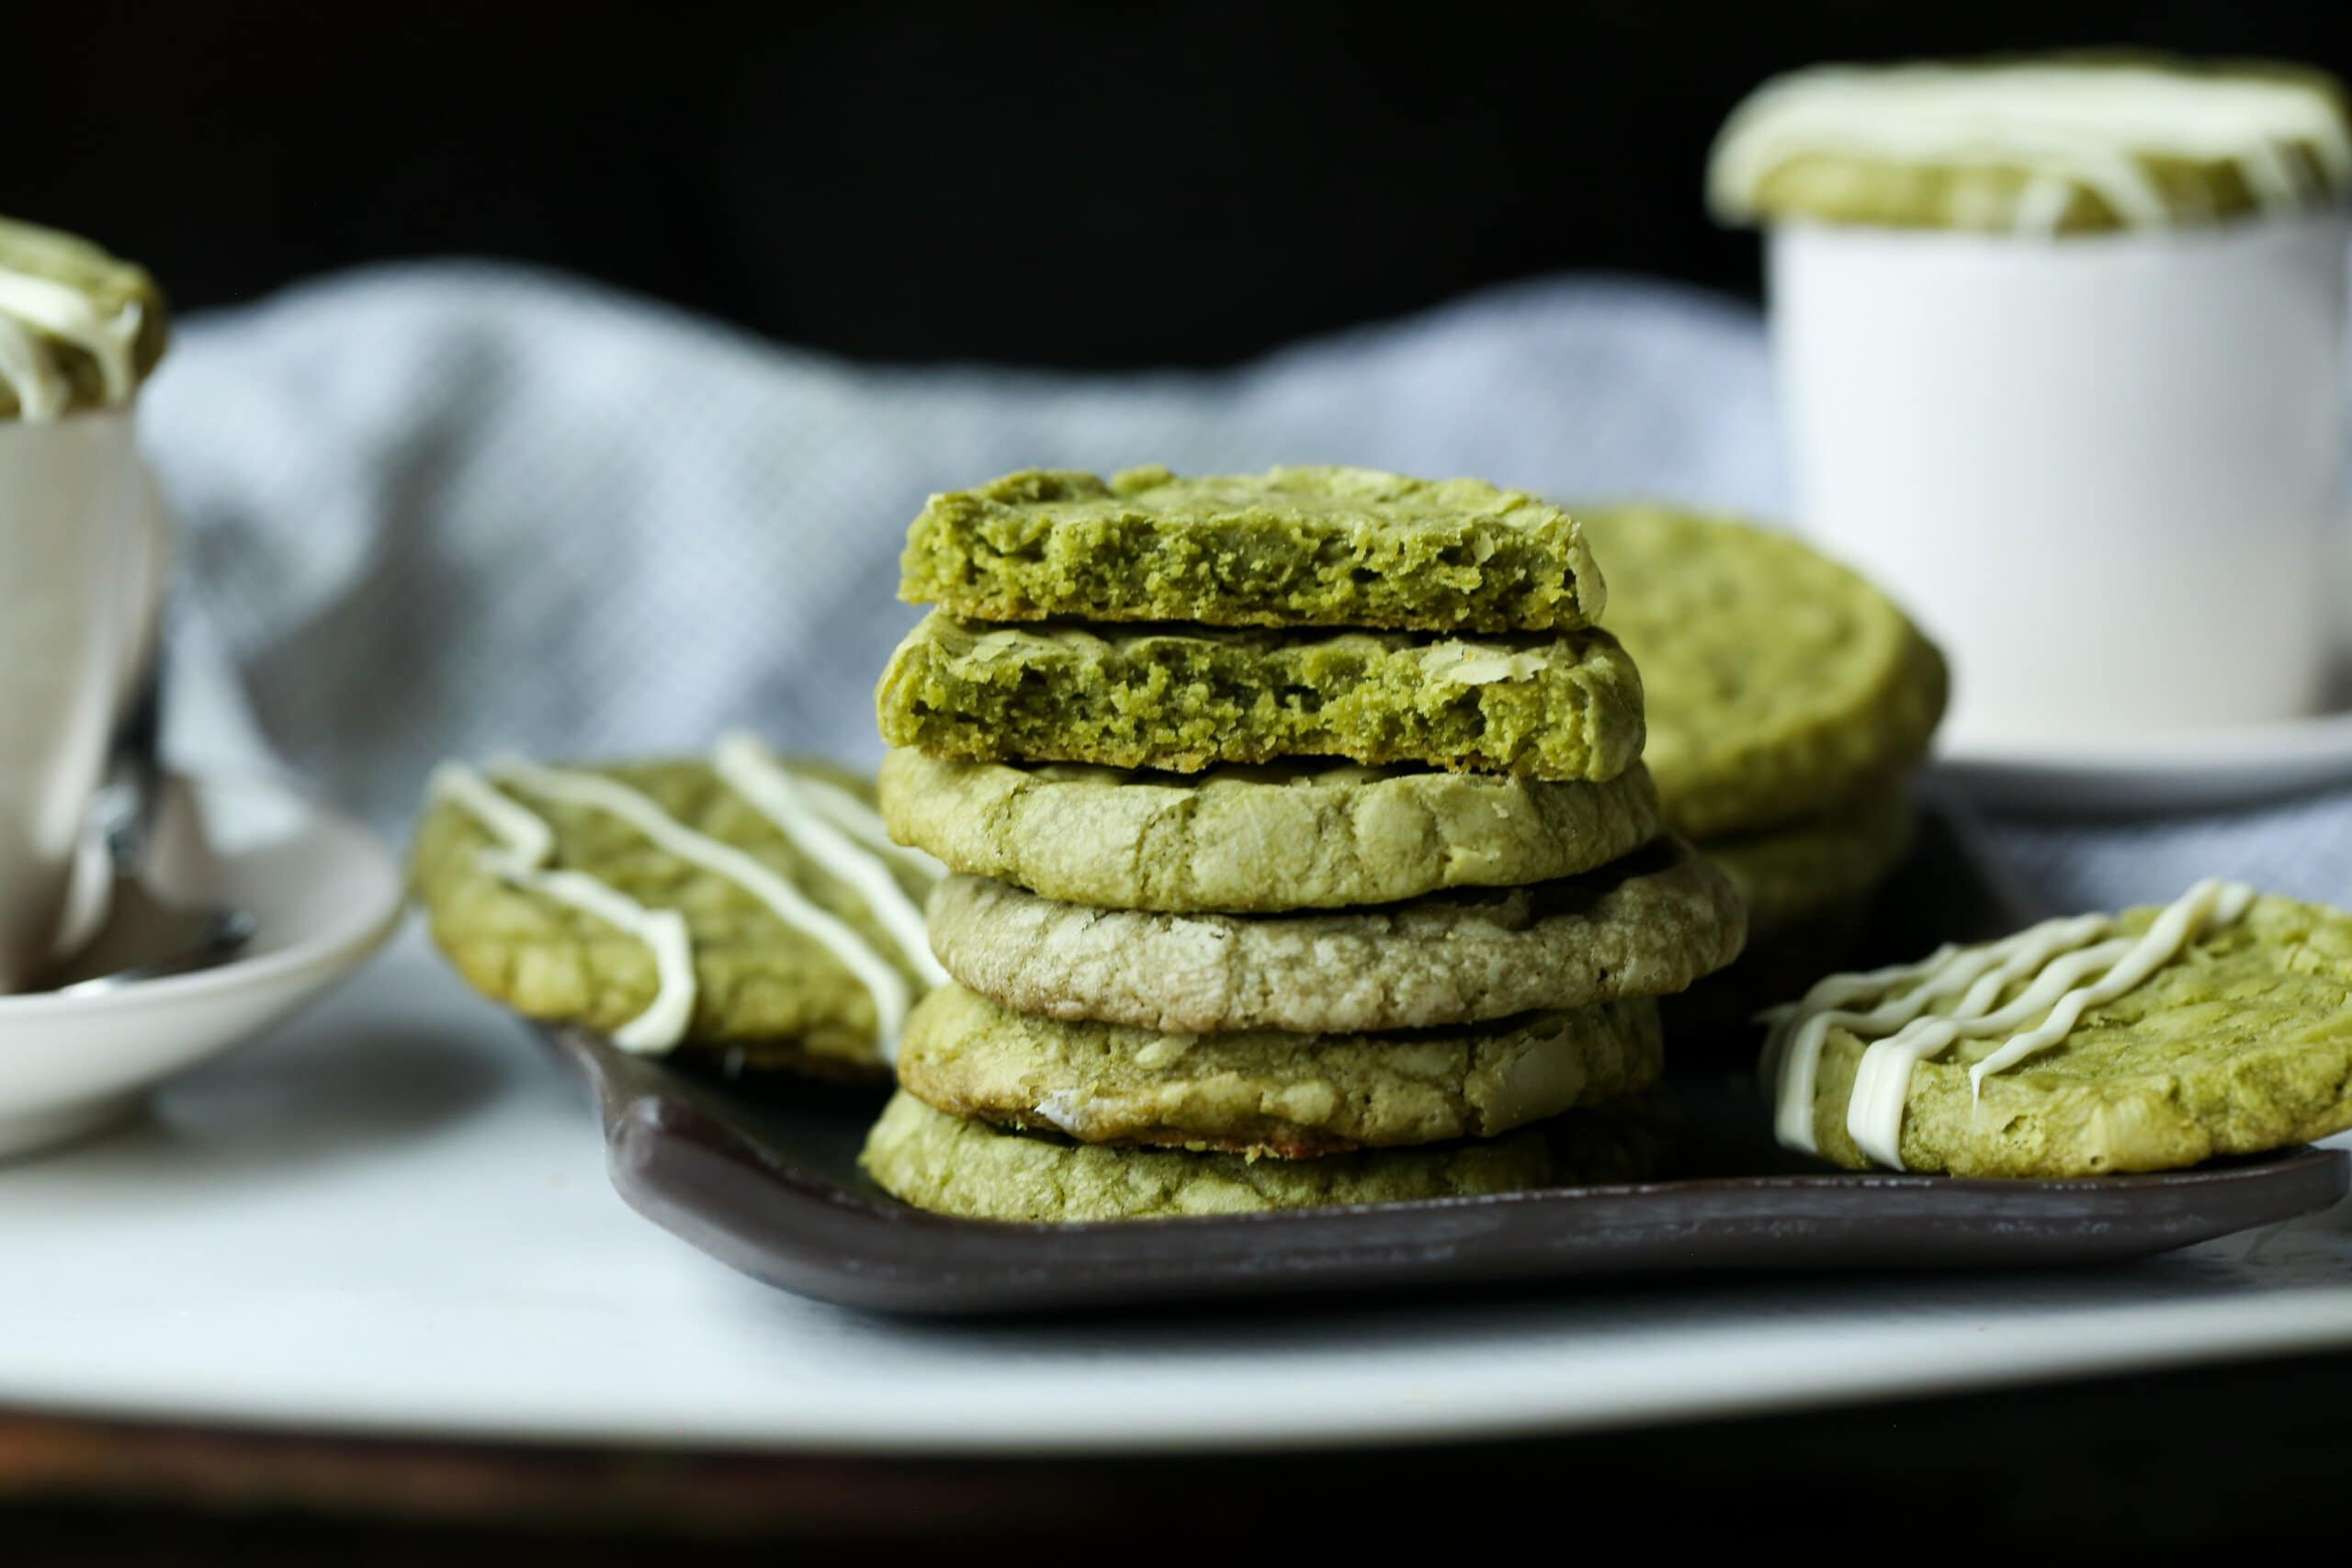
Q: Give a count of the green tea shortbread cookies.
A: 12